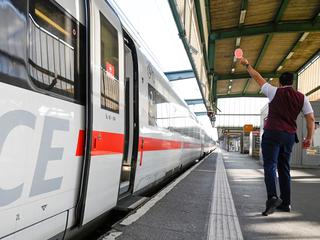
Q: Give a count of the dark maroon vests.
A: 1